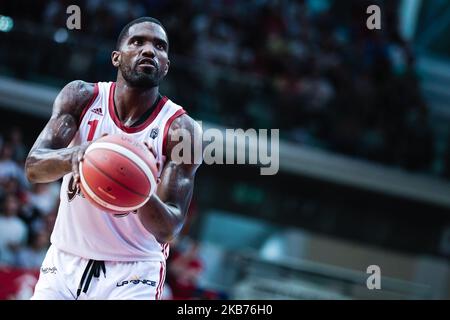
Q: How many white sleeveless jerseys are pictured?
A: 1